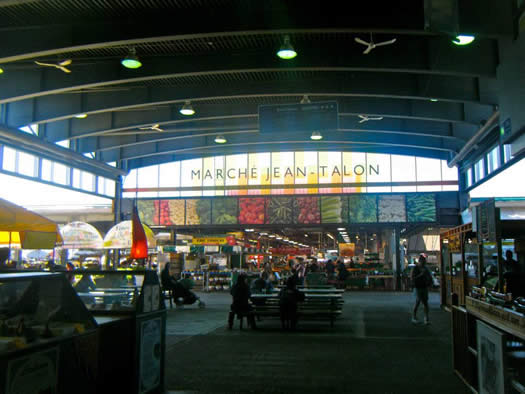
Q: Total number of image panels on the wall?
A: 11